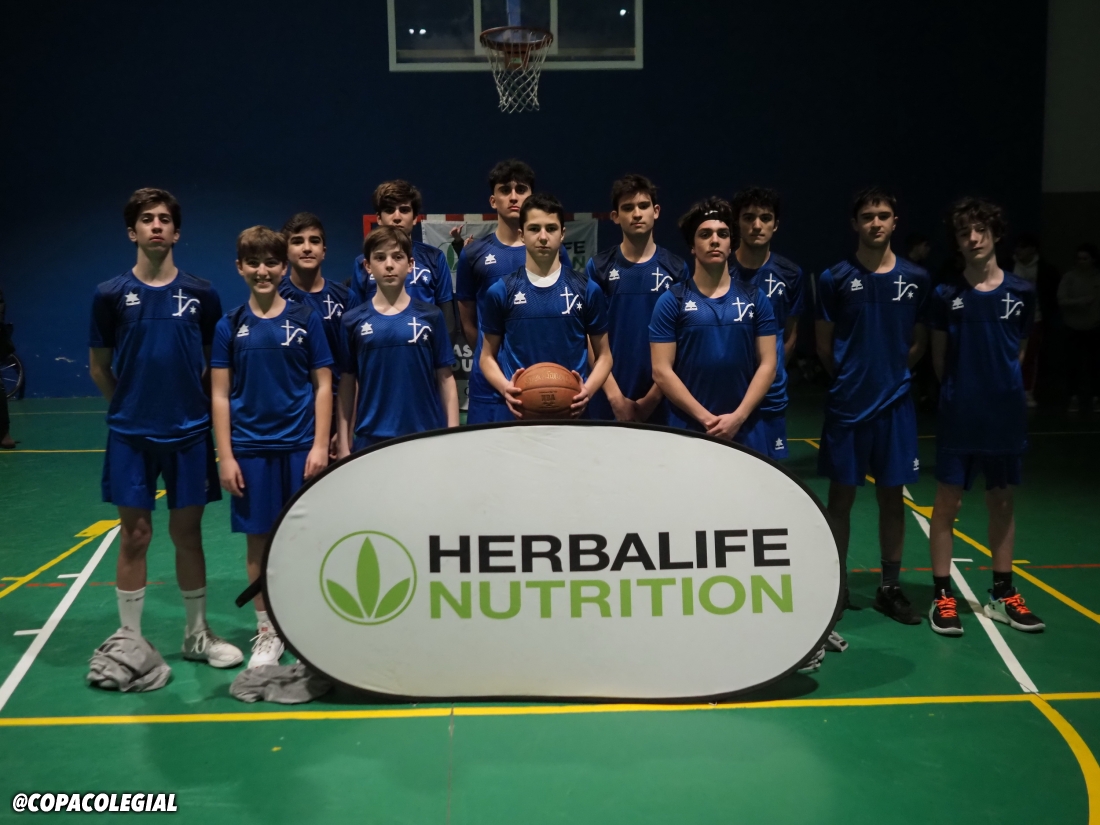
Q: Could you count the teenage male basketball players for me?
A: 12